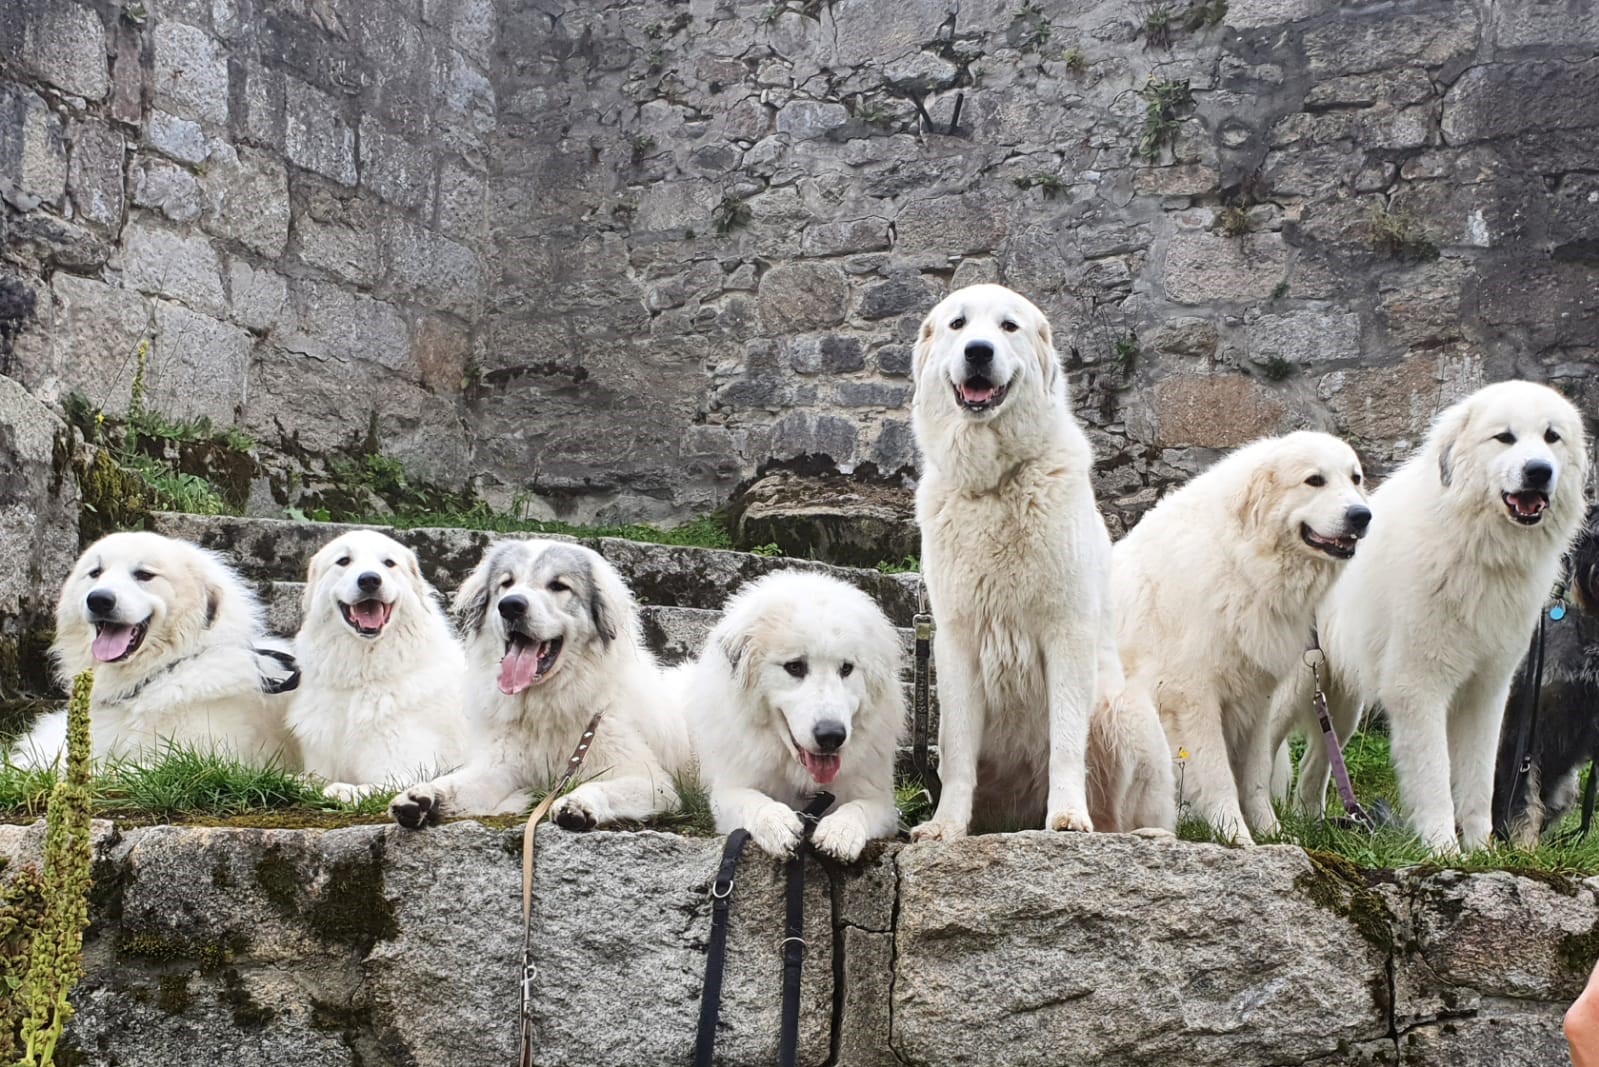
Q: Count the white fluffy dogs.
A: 7